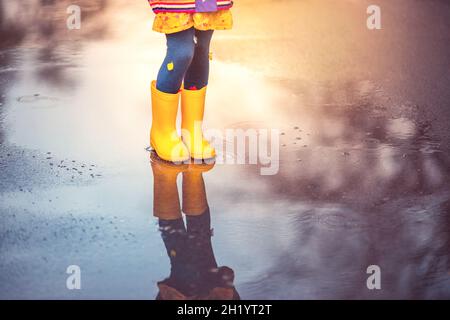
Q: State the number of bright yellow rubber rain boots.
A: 2